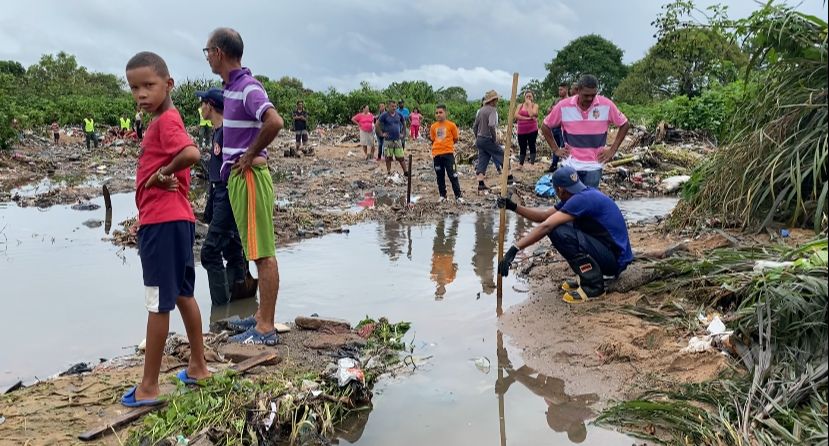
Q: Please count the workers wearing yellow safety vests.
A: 3